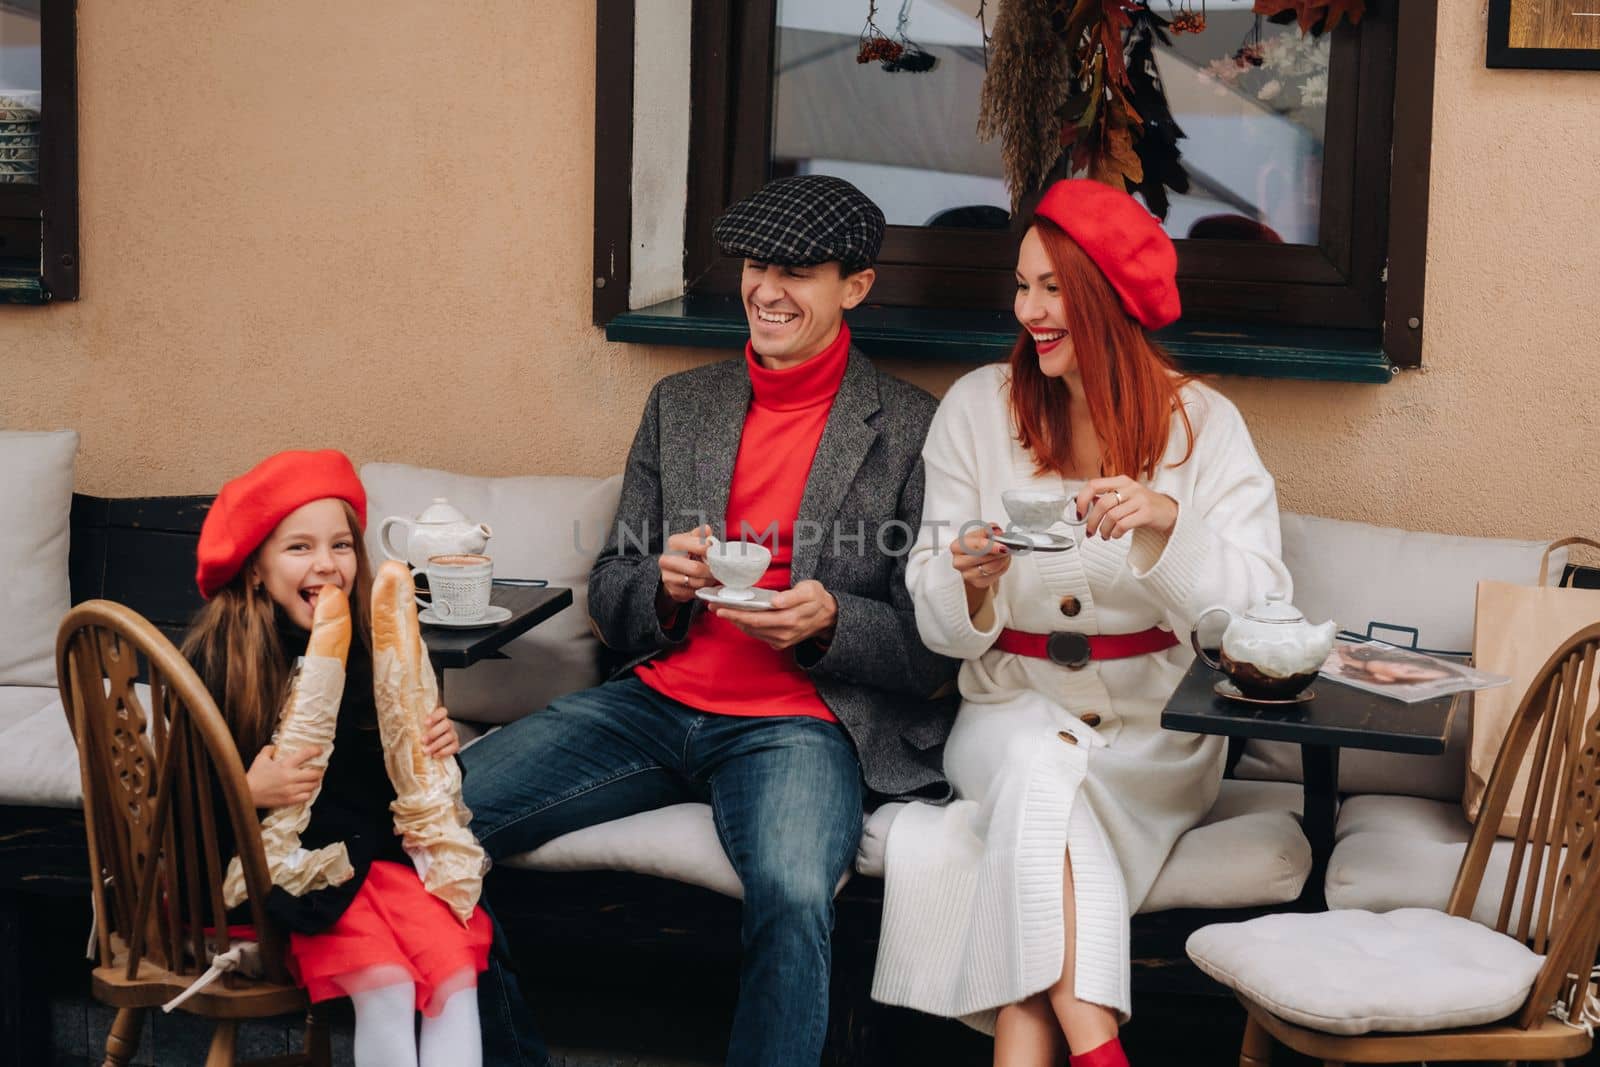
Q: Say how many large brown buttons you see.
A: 3